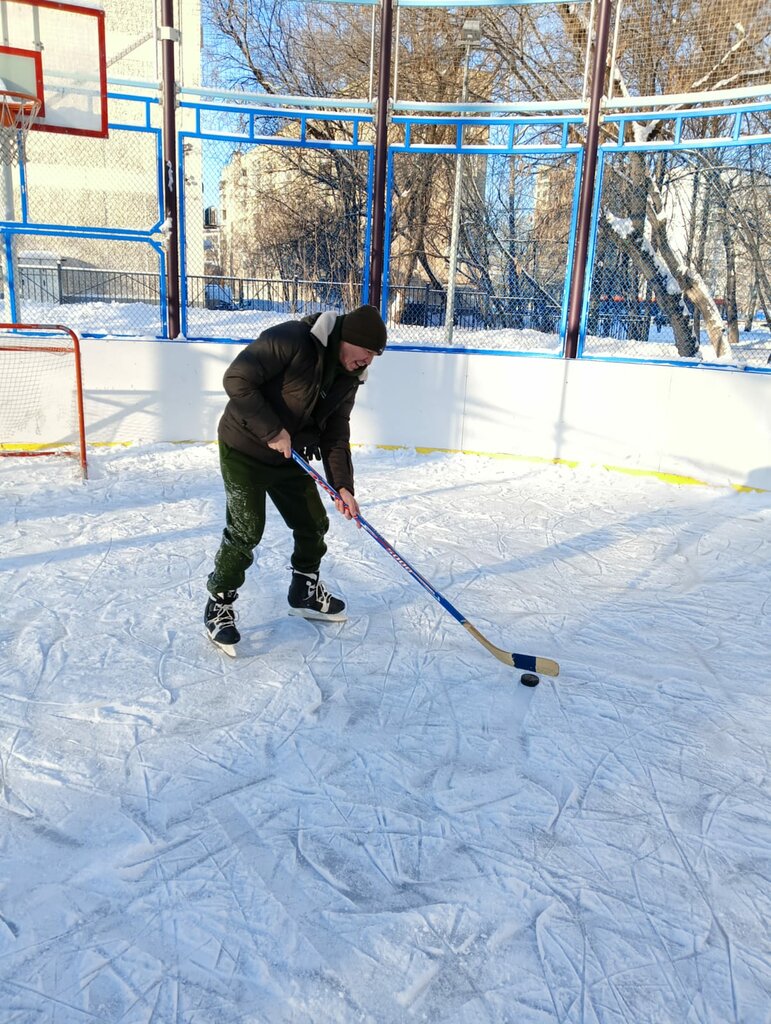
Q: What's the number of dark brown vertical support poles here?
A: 3